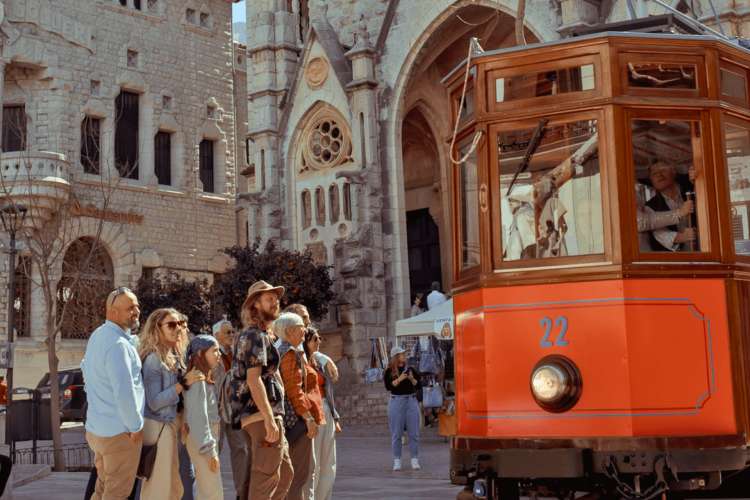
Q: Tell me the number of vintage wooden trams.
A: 1